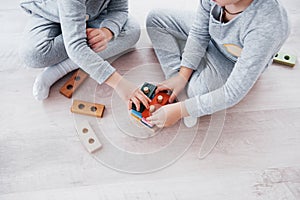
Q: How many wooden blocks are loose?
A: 4